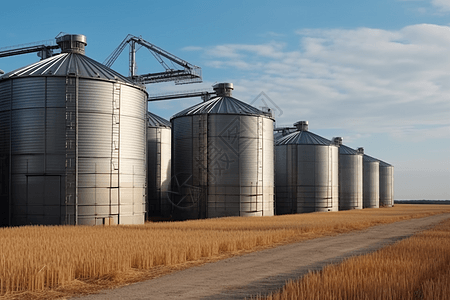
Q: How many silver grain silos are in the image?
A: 7